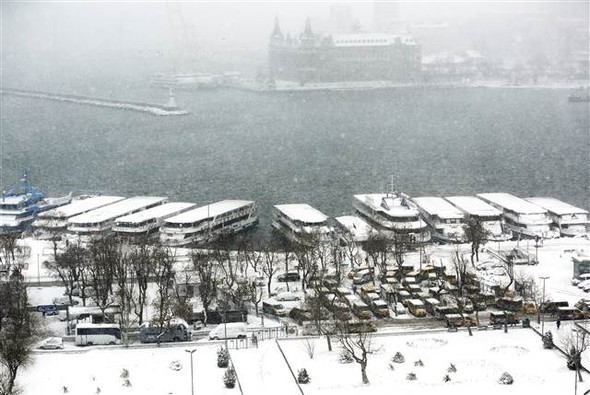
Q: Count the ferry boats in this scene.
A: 12